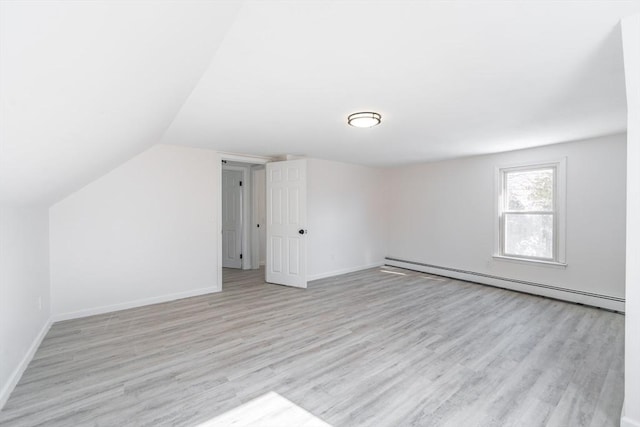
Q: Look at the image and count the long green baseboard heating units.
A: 0